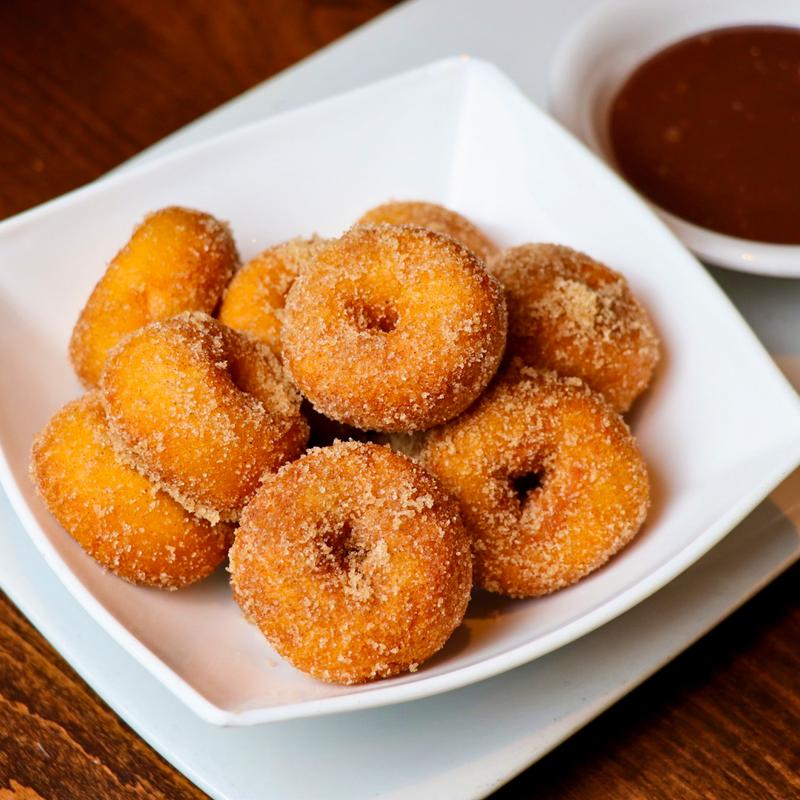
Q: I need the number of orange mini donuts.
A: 9